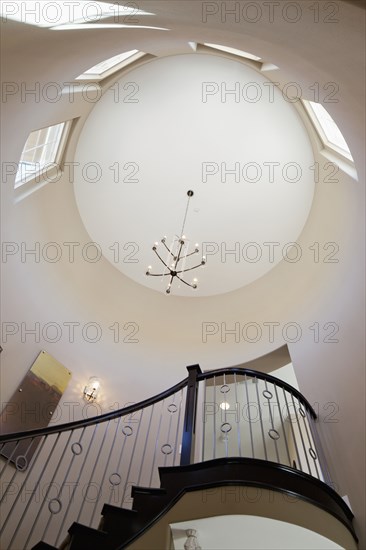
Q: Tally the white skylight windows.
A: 4